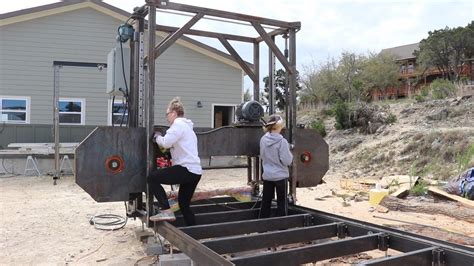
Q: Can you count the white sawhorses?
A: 2